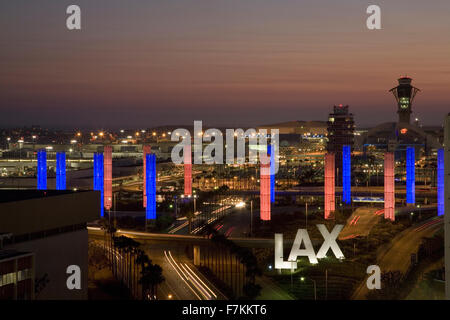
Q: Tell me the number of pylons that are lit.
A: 14